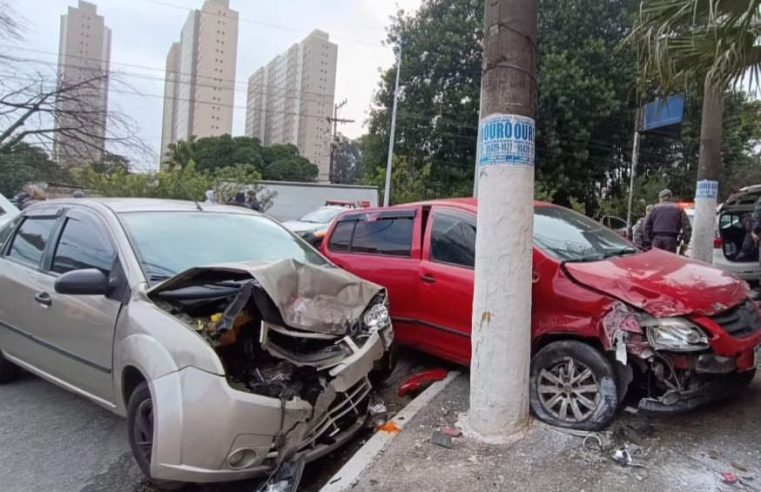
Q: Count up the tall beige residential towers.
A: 3